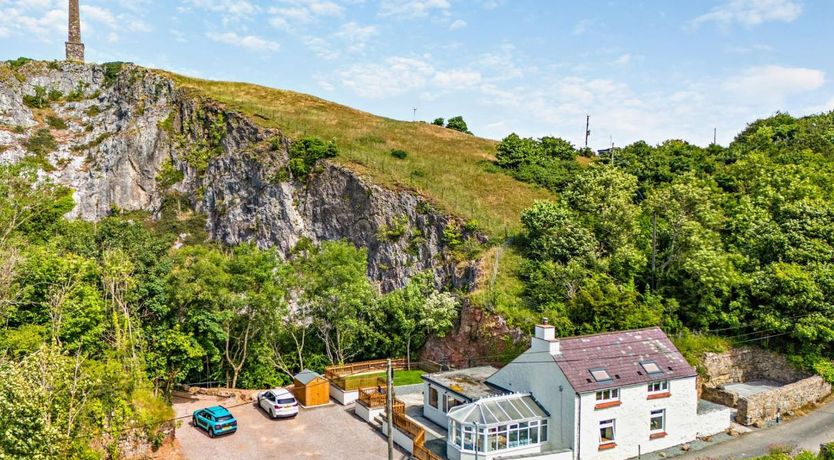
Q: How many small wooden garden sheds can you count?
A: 1